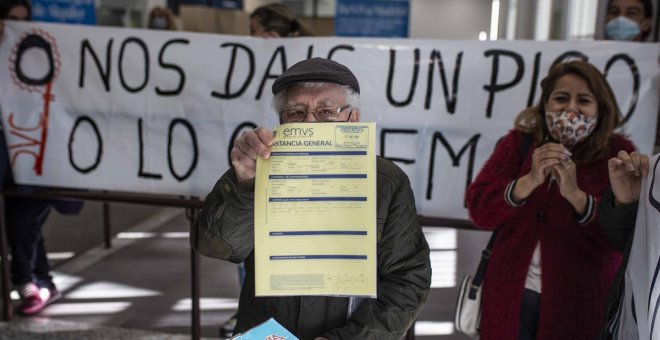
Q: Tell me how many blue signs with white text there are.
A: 2